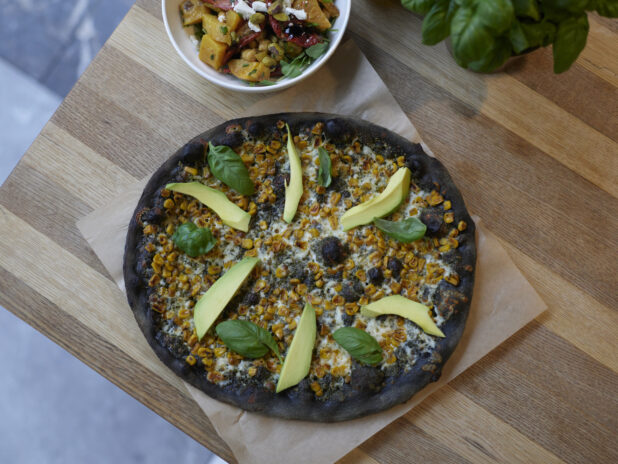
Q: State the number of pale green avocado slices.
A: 6